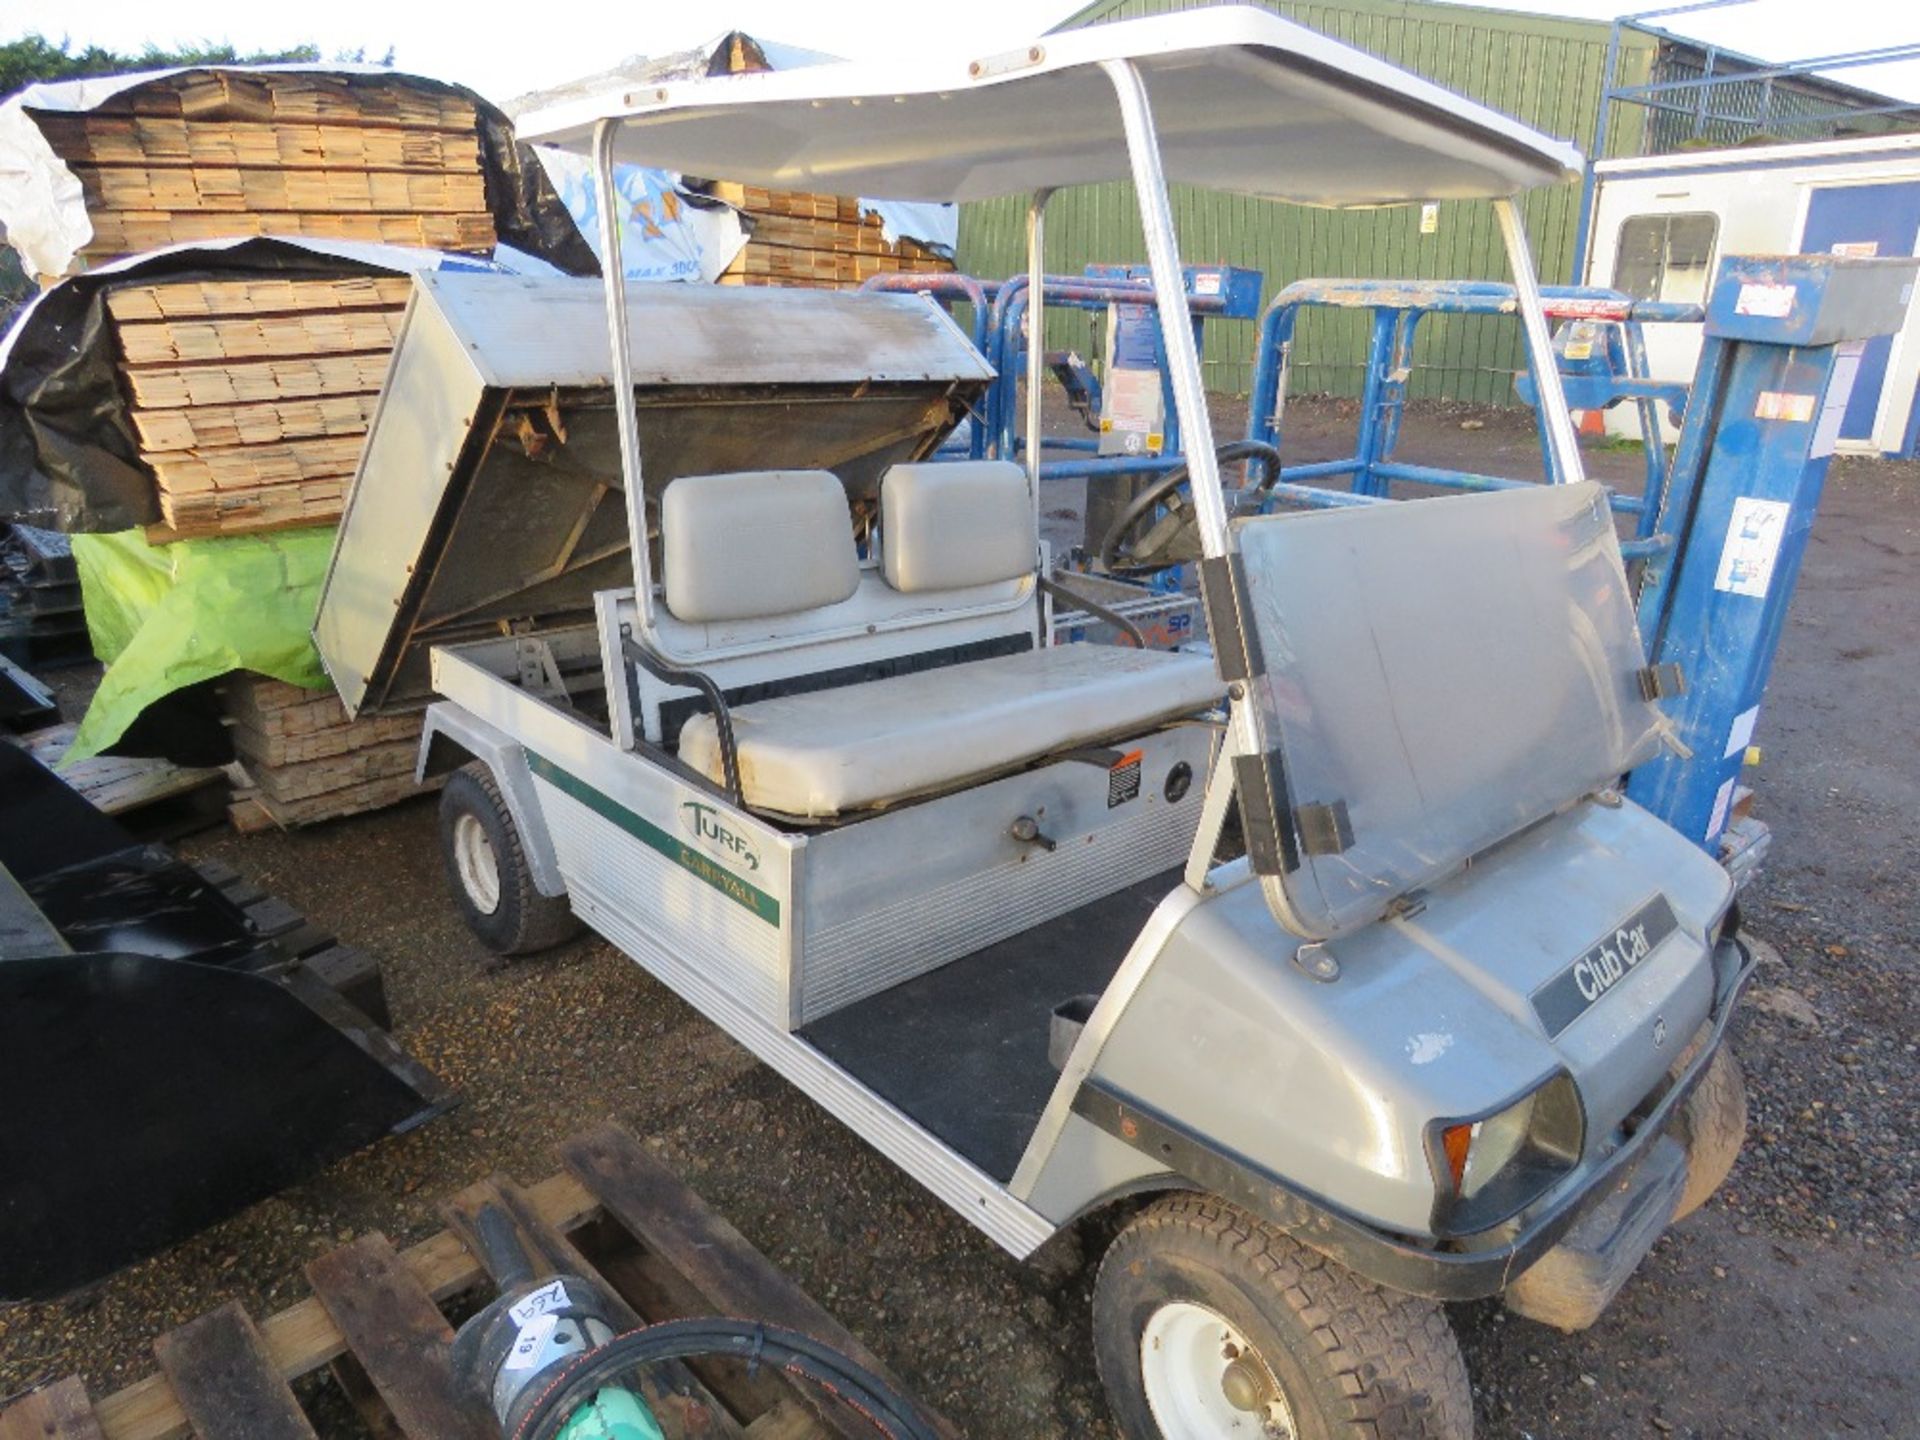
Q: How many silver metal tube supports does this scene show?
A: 4